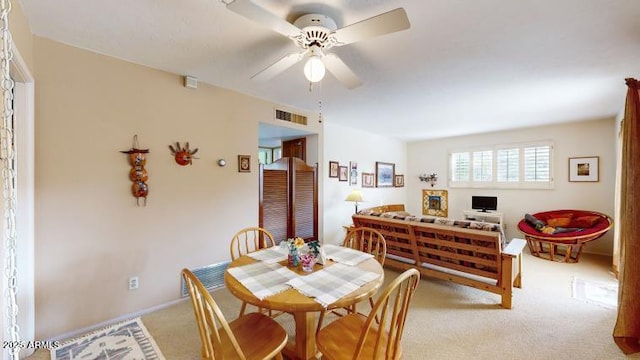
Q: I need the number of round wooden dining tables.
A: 1